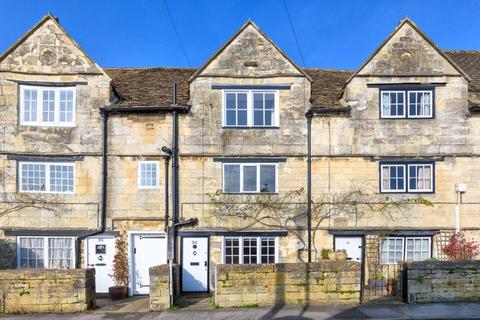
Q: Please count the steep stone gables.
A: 3